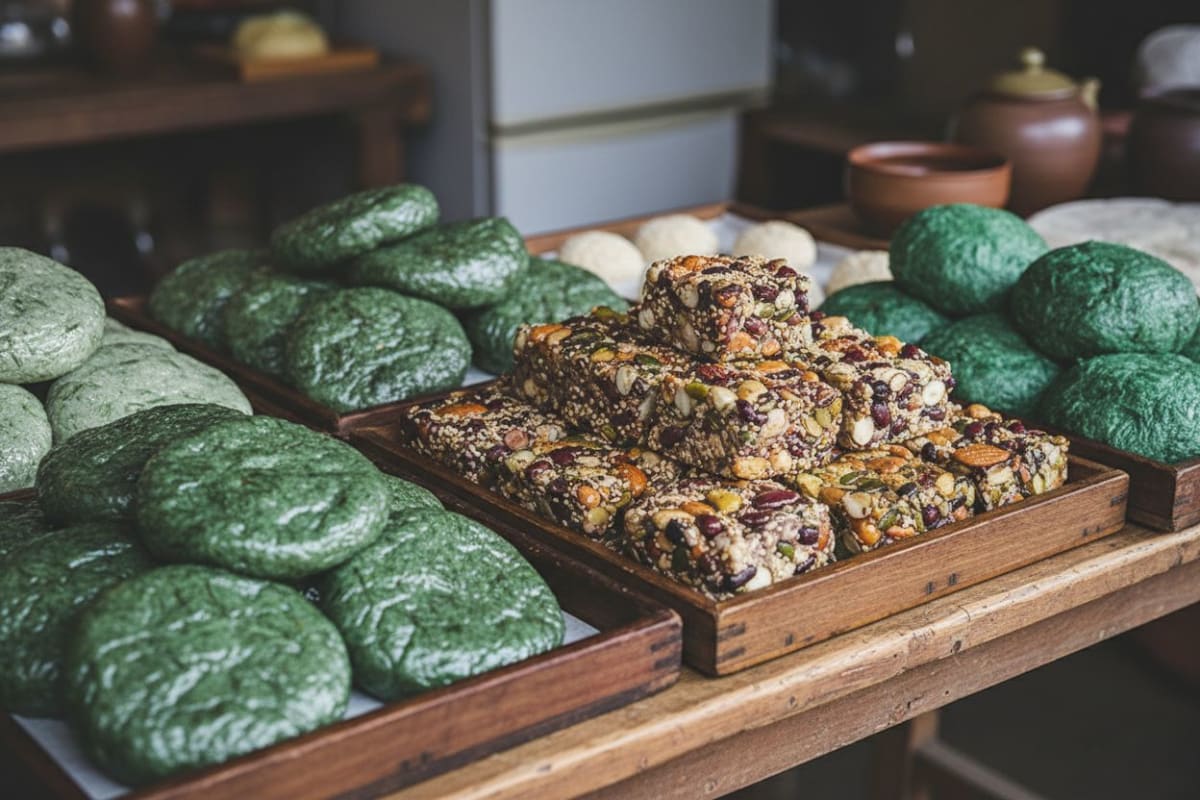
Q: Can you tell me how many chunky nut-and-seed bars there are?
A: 9